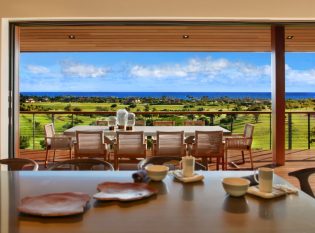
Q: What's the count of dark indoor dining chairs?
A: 4